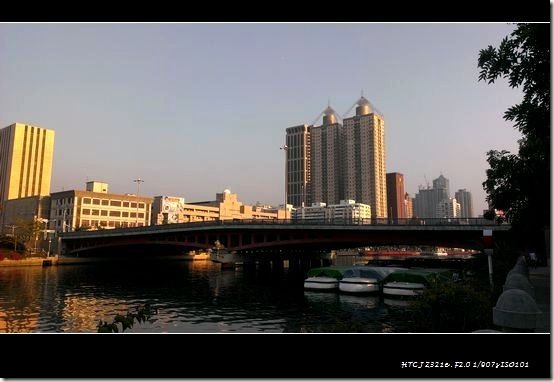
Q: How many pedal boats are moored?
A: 3